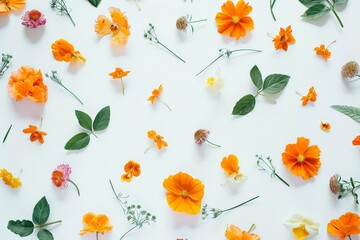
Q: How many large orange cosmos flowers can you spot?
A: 3